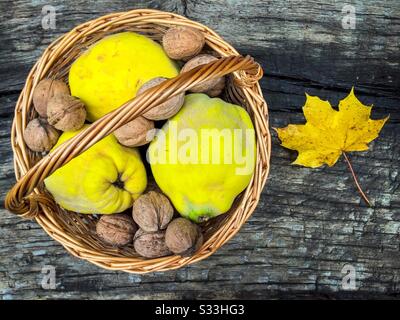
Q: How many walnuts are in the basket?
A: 11